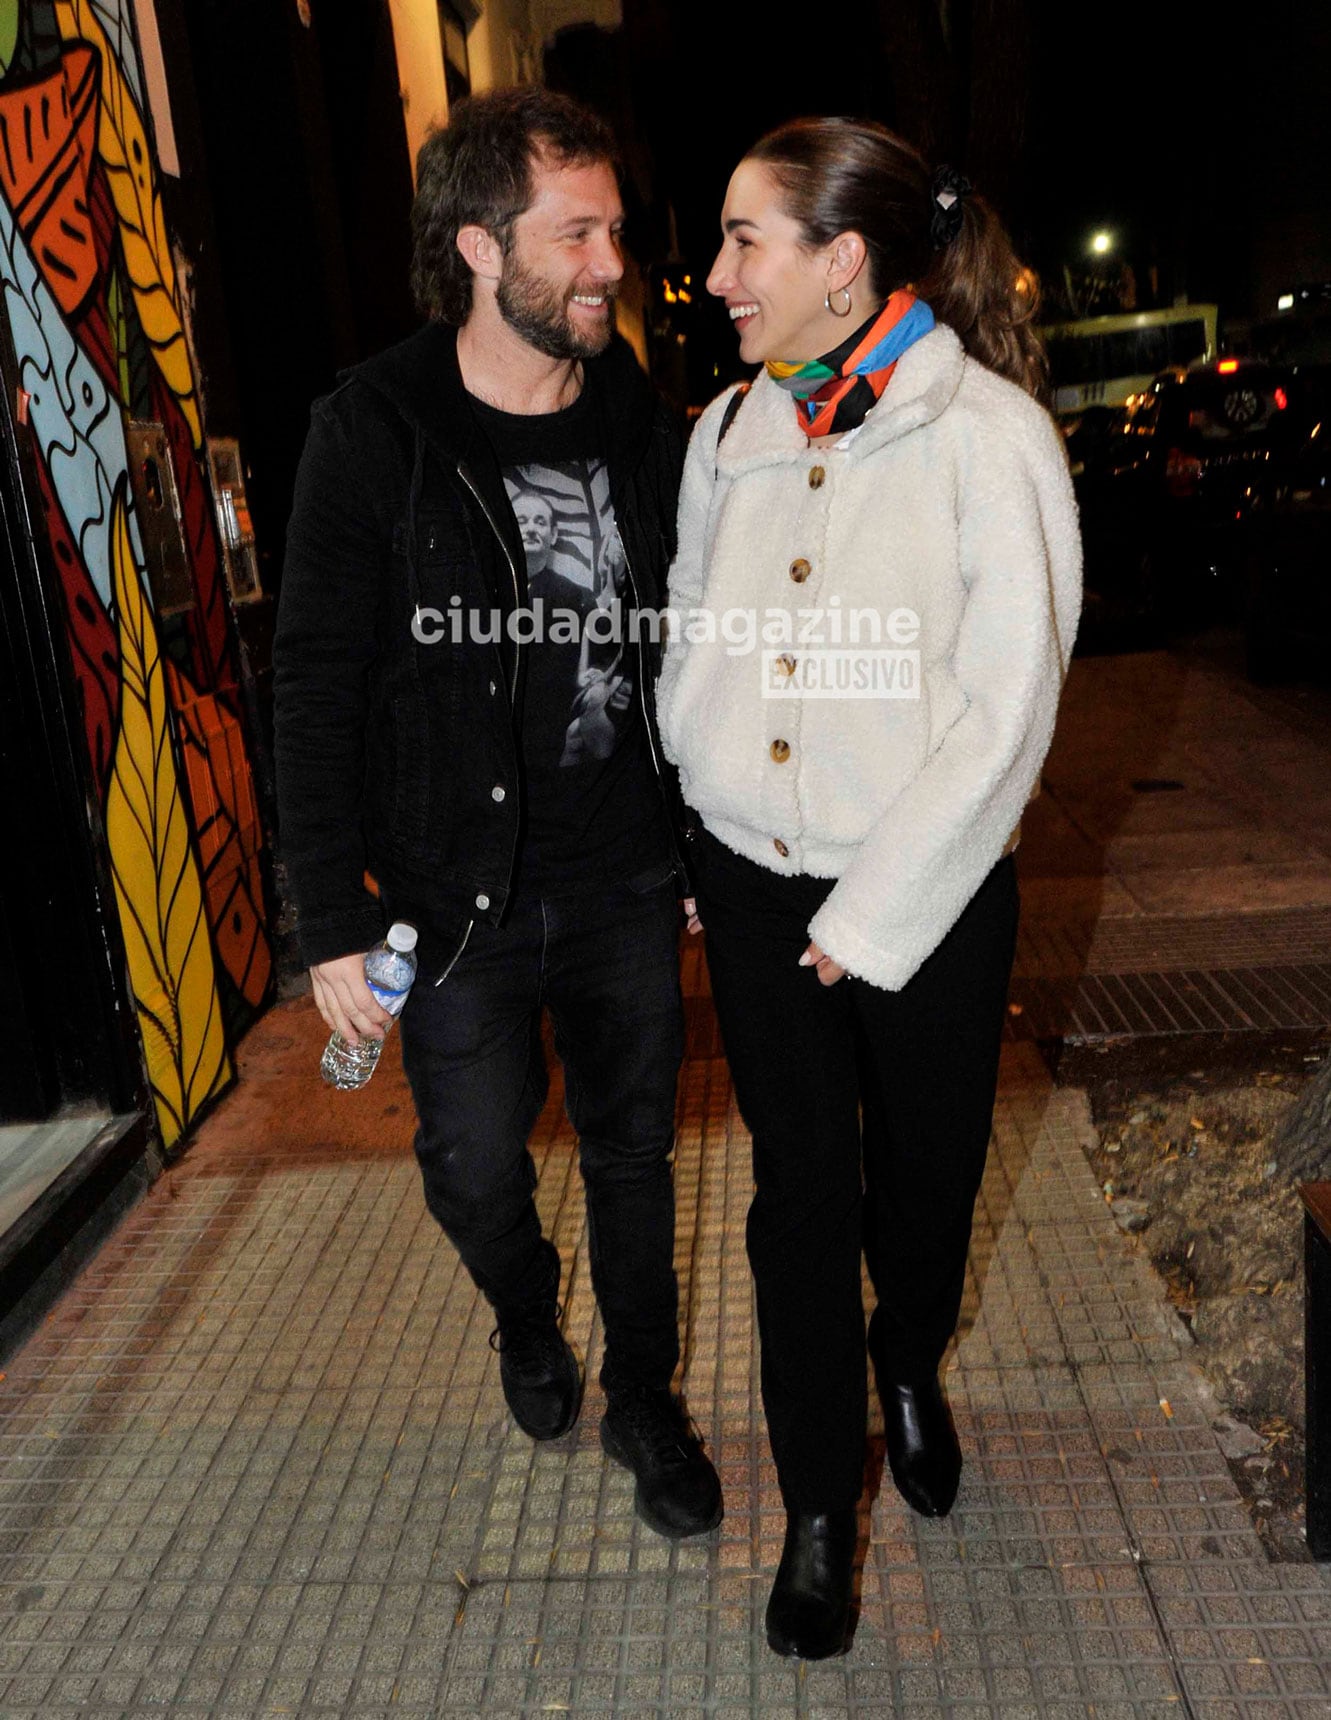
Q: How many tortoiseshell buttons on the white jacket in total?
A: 5